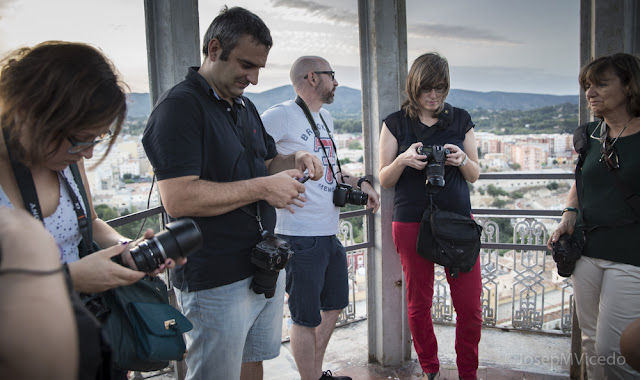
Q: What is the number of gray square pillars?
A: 3